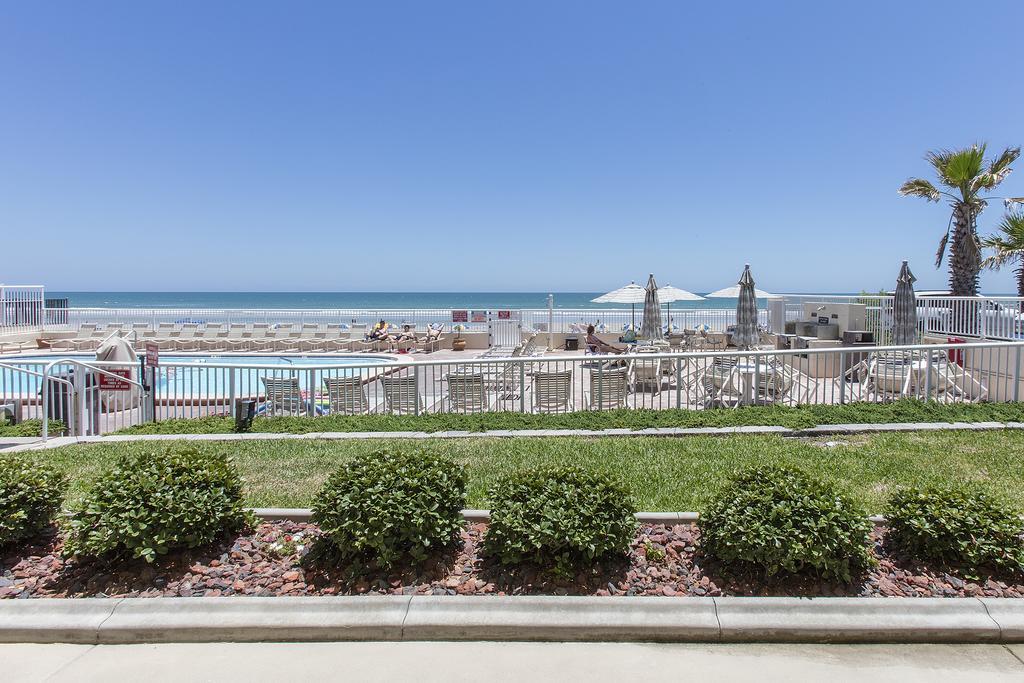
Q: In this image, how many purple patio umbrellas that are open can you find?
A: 0